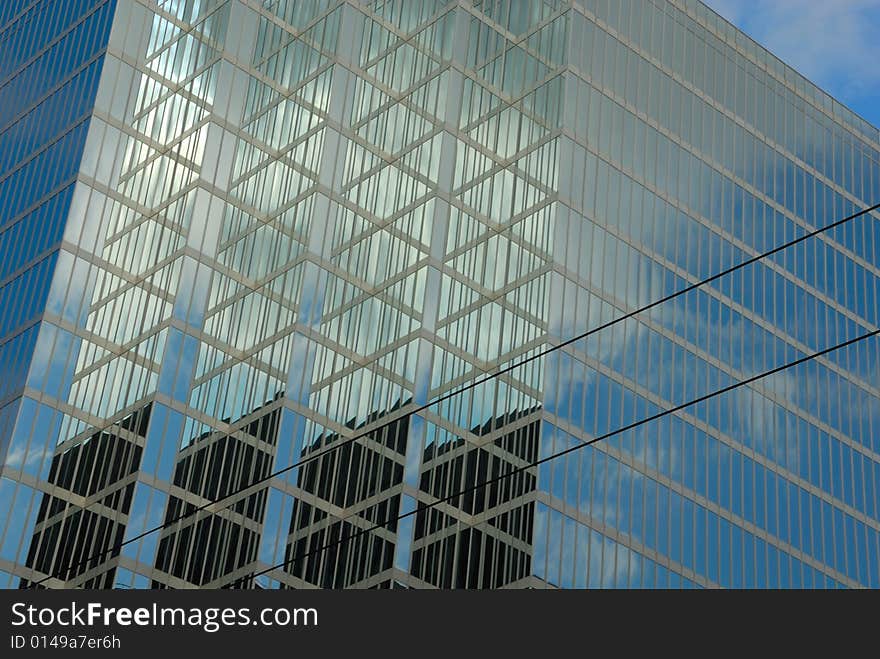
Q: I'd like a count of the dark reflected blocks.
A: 4